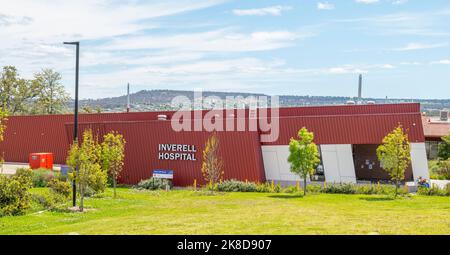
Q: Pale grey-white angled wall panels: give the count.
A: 3